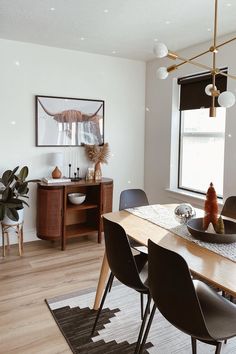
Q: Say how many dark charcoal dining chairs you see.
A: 4